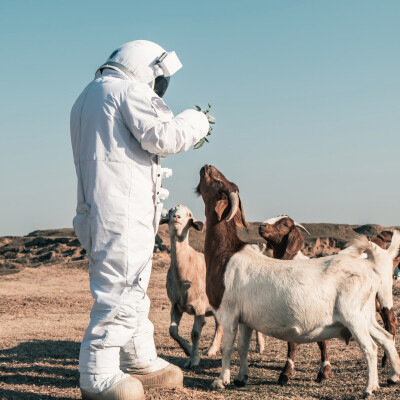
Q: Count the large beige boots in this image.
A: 2